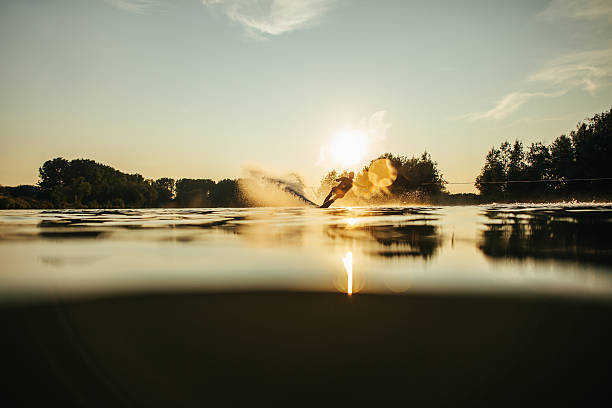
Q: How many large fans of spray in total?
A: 1